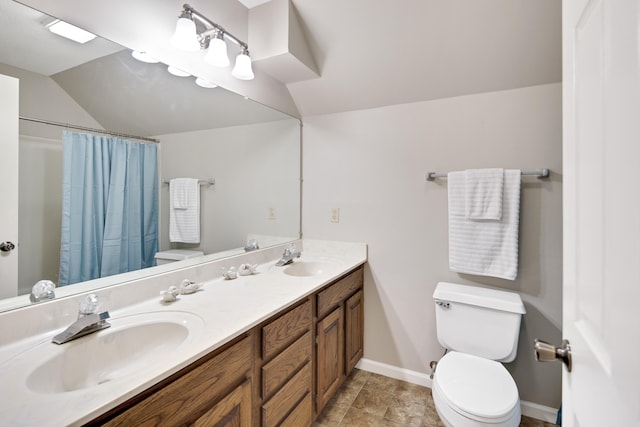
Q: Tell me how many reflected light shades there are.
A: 3